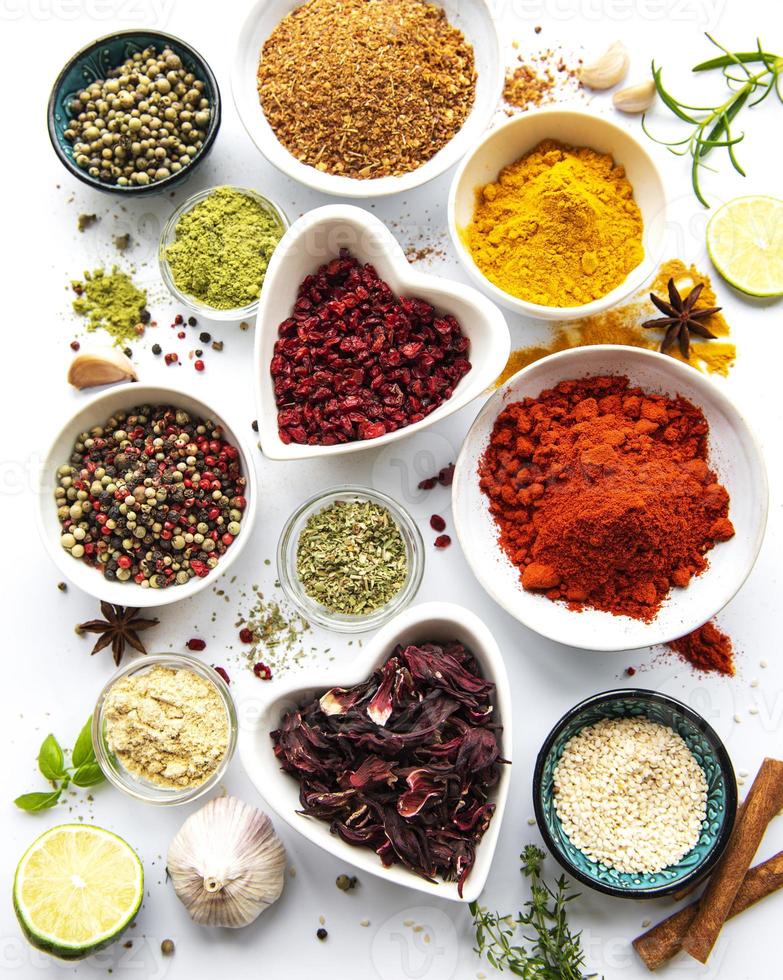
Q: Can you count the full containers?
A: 11